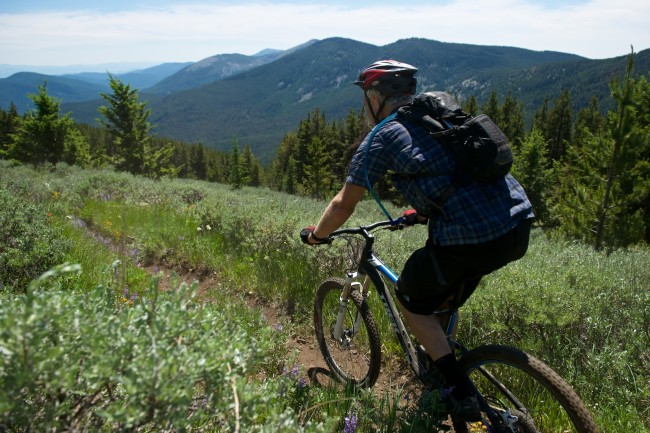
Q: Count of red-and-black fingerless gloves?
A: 2